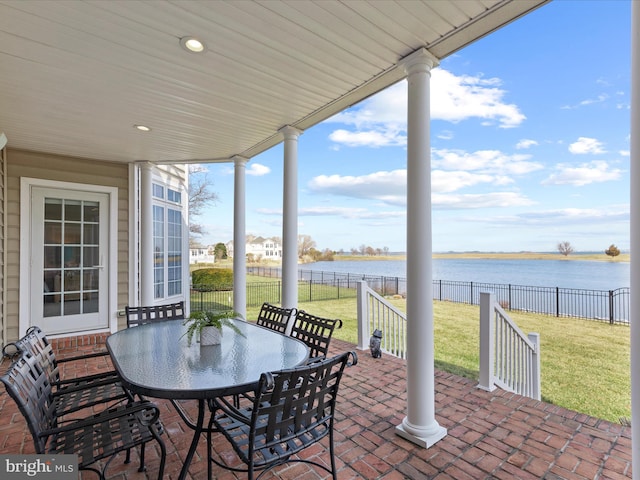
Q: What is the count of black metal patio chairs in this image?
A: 6